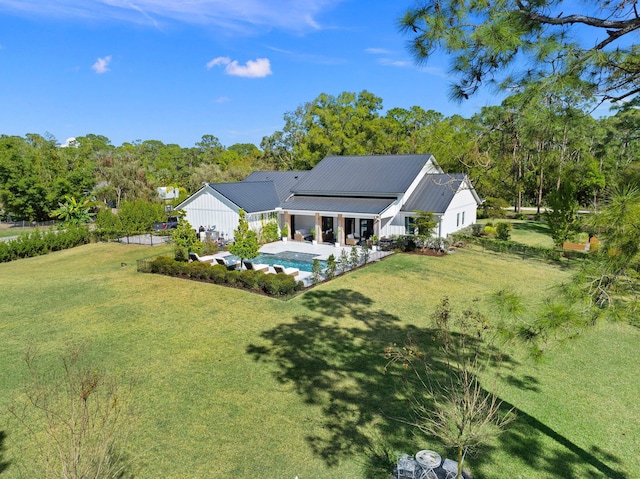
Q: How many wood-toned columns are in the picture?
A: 4